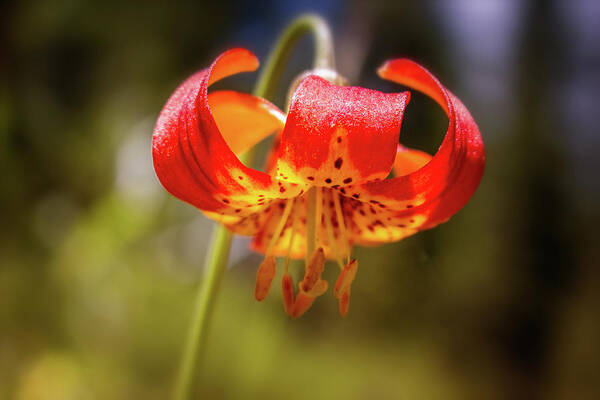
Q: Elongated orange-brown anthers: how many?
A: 6